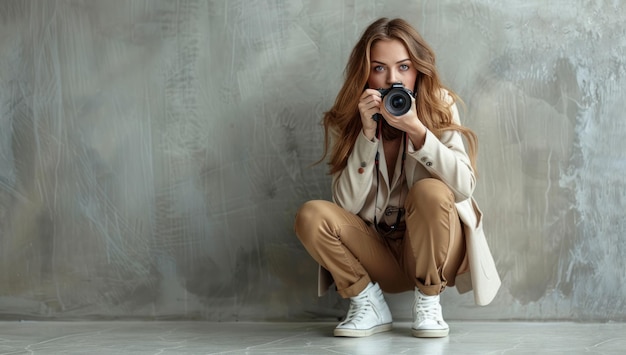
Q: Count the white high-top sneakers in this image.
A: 2